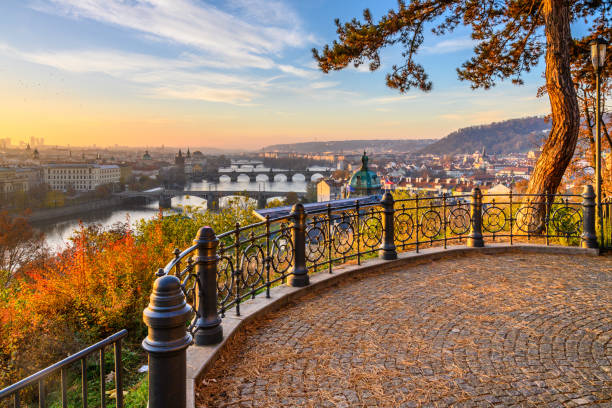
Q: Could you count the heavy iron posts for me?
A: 6